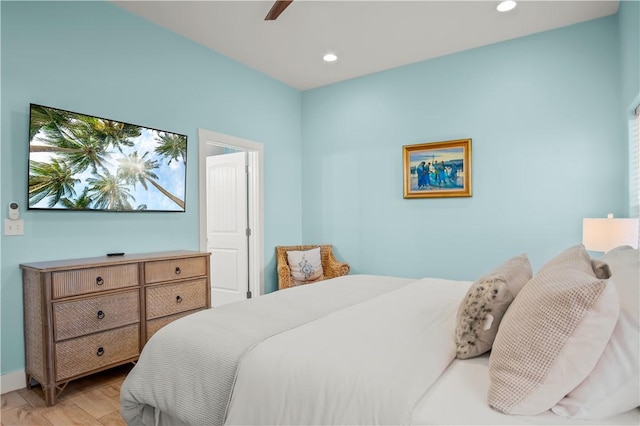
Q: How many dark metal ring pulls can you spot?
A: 5